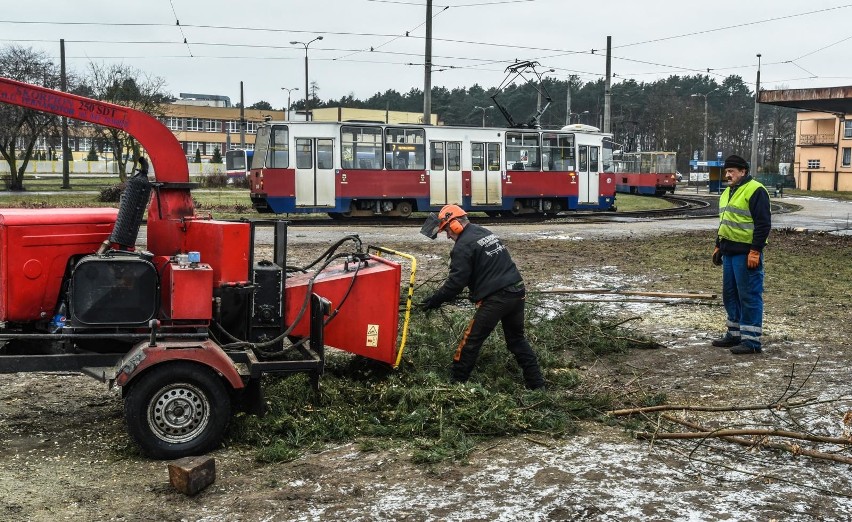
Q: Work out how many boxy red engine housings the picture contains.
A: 1